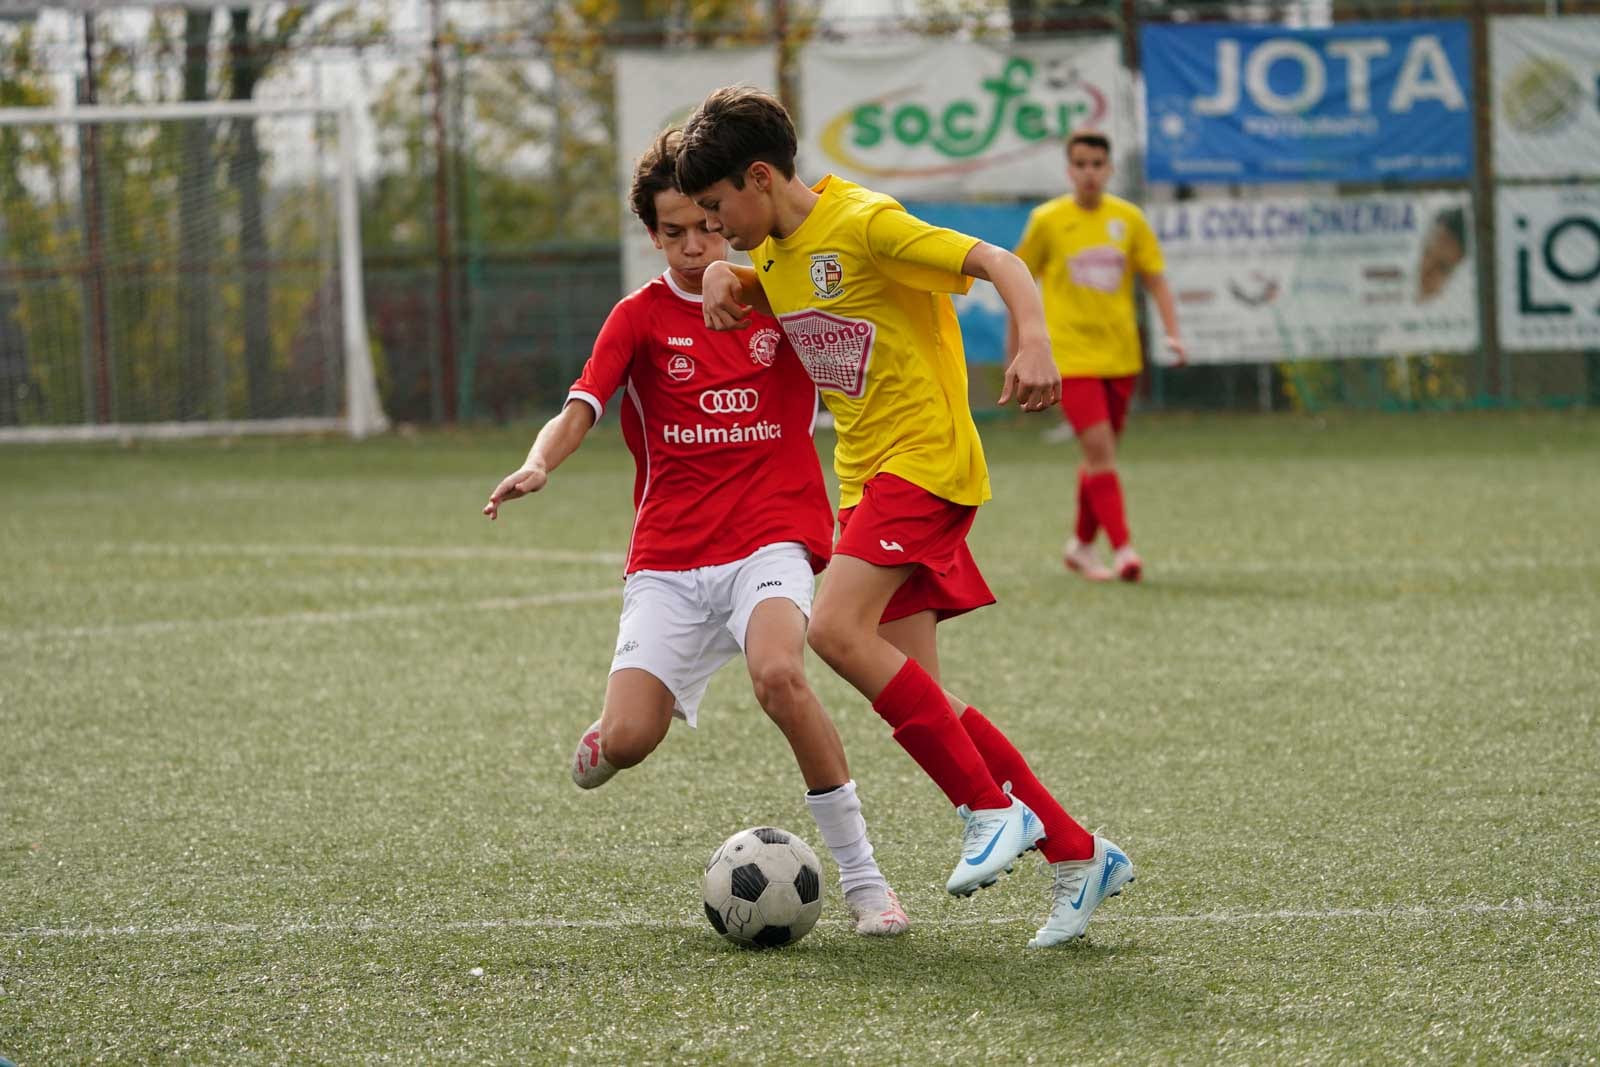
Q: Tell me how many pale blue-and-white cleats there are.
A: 2